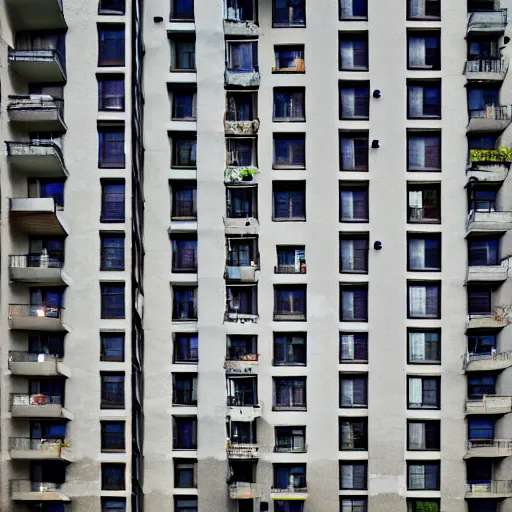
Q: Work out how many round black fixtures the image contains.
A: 3